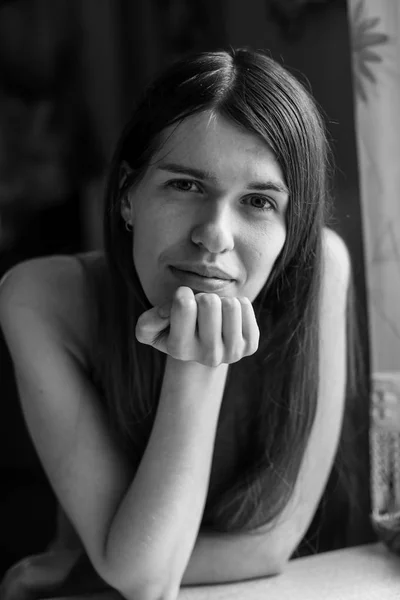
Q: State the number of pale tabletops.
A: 1